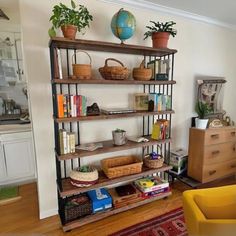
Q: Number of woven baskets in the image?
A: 7